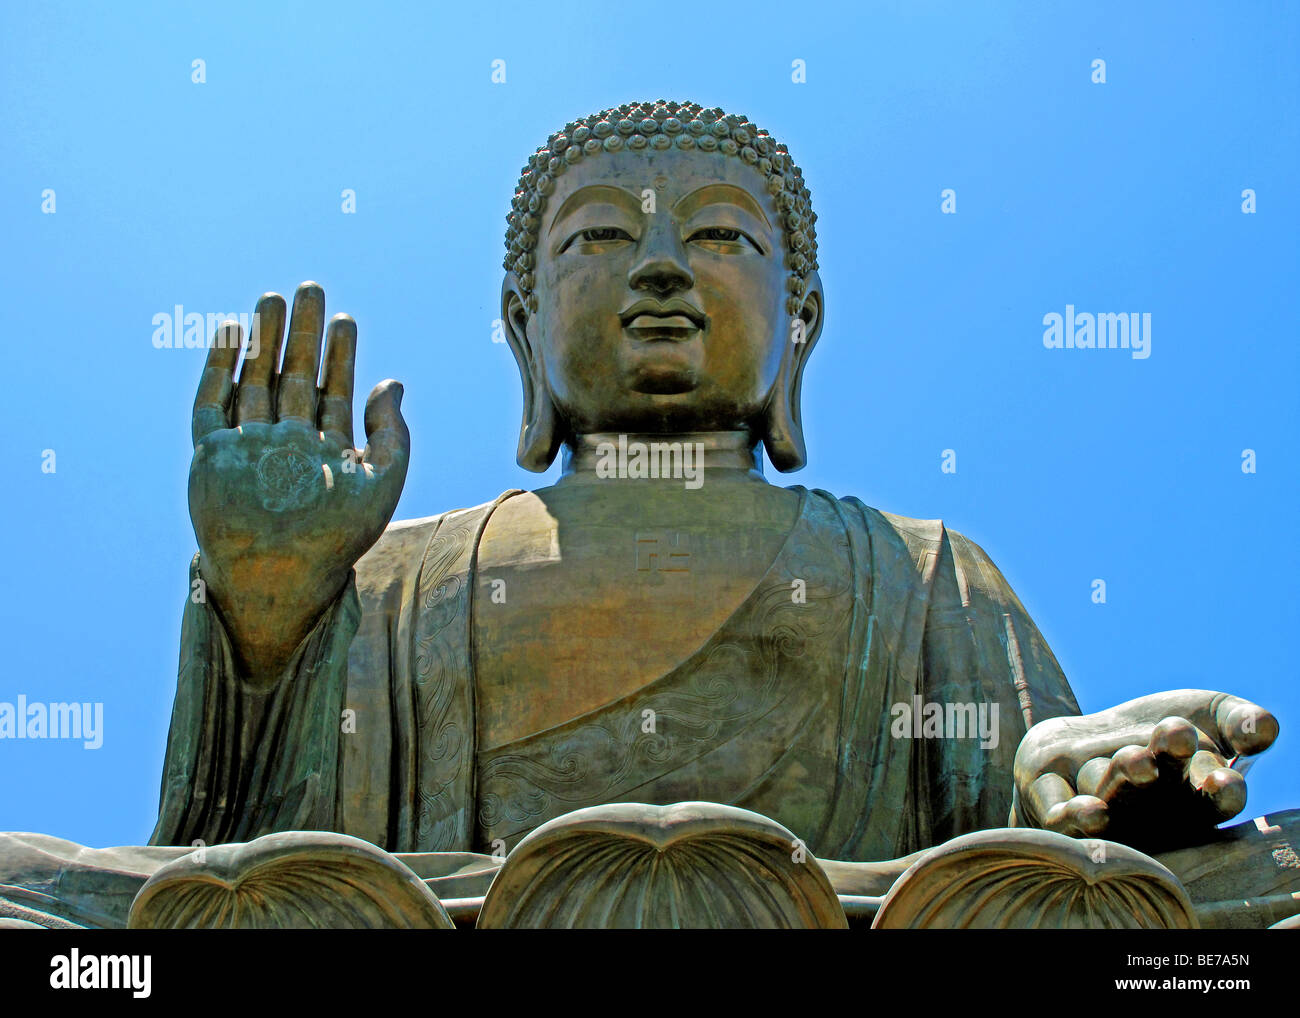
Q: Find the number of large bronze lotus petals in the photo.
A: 3